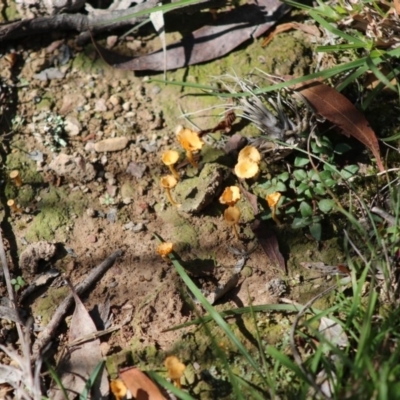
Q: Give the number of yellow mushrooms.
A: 13